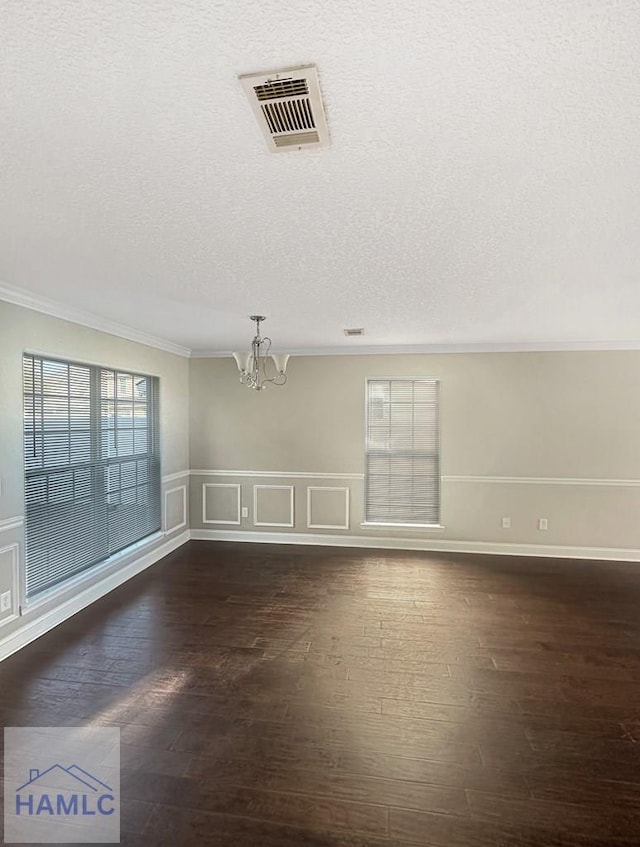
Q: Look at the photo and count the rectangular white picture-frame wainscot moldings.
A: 5